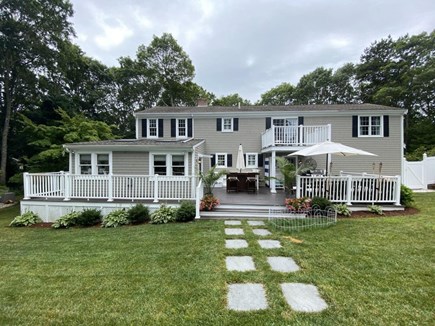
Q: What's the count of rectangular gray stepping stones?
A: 10